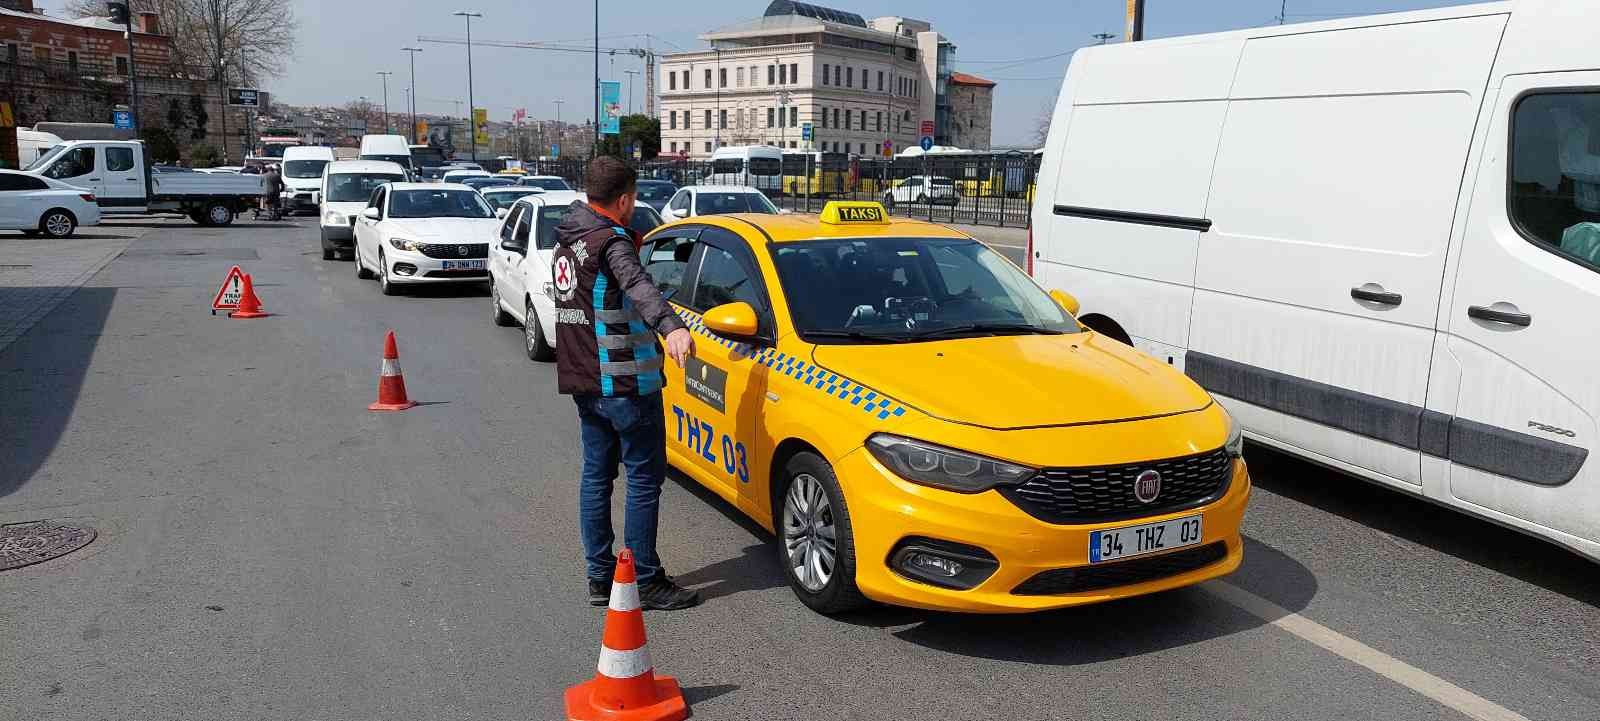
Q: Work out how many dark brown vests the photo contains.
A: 1